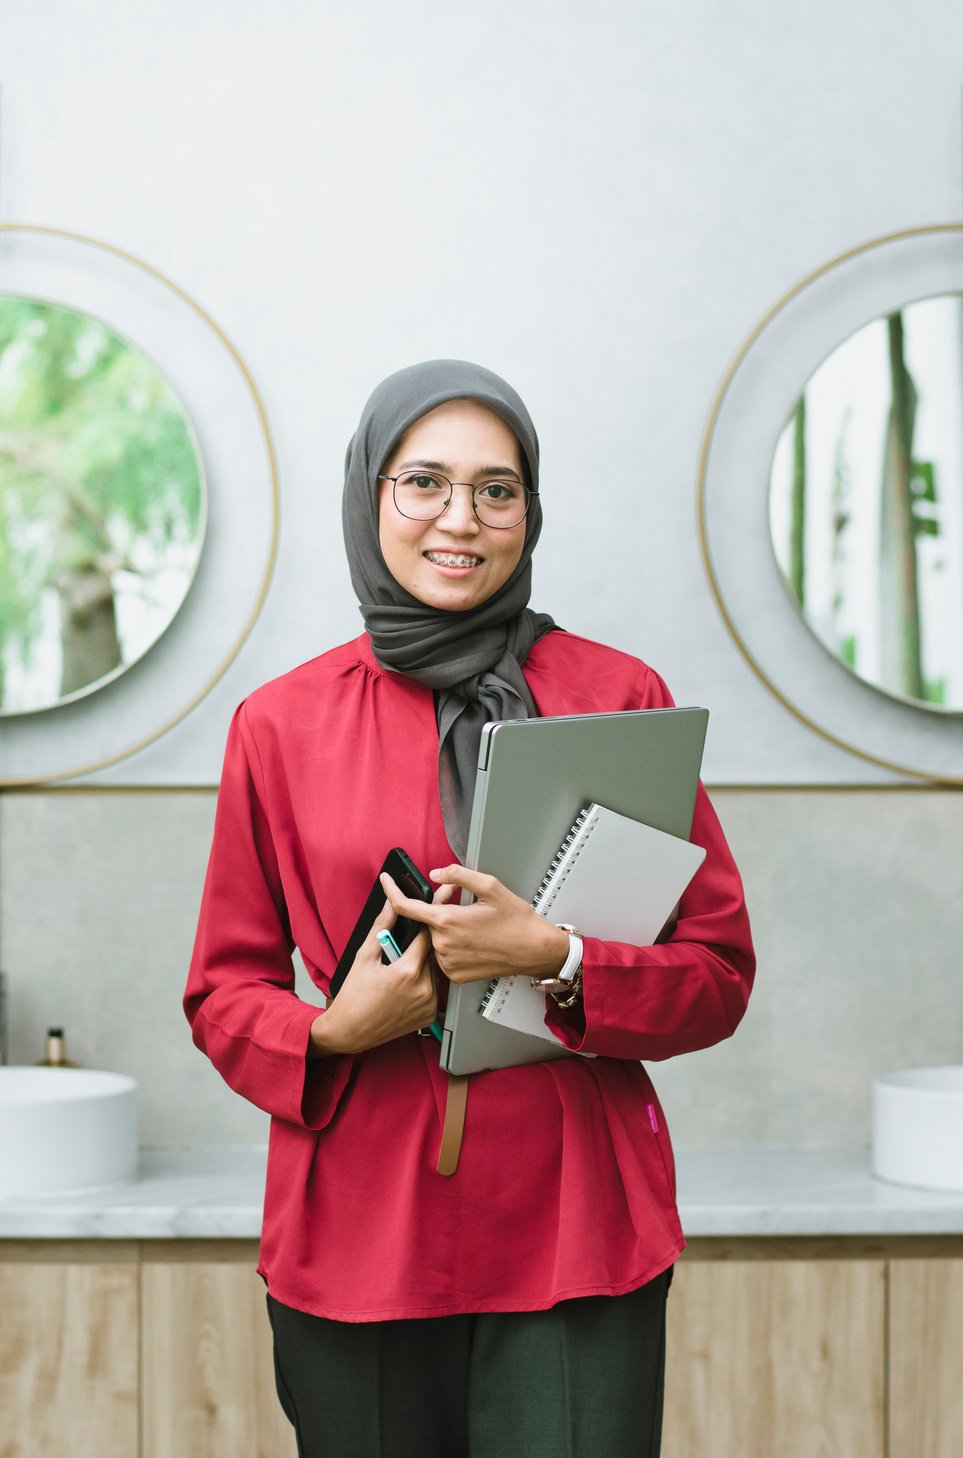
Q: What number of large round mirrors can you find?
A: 2